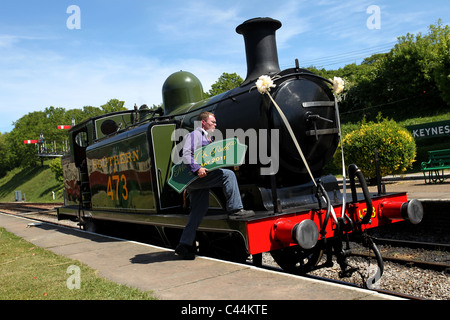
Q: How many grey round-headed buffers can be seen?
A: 2